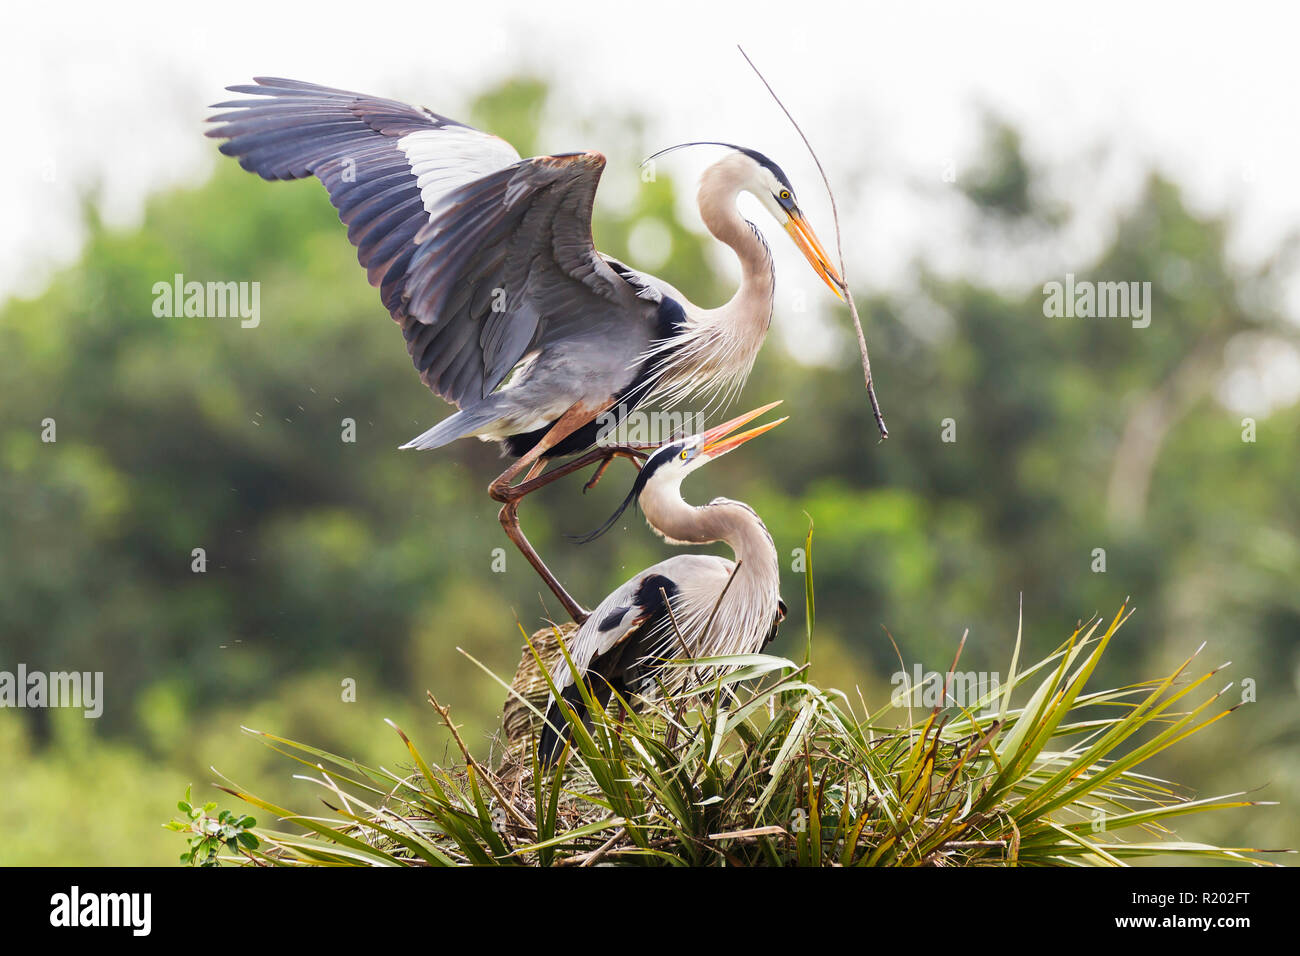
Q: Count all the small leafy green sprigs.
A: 1